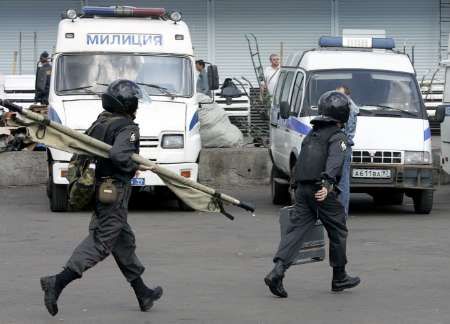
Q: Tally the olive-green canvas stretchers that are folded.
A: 1